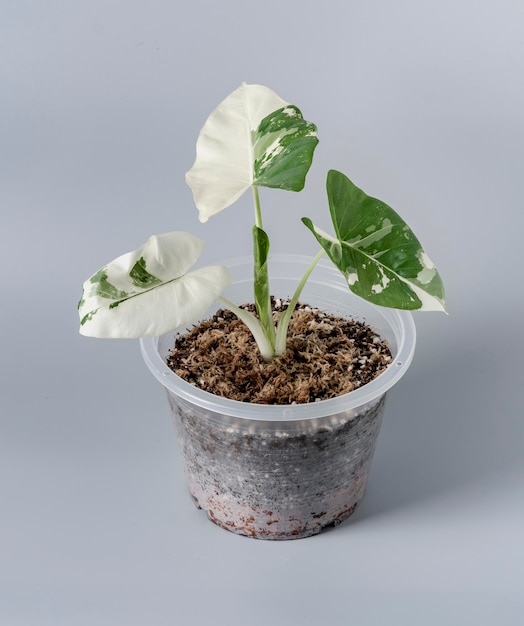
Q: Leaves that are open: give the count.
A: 3